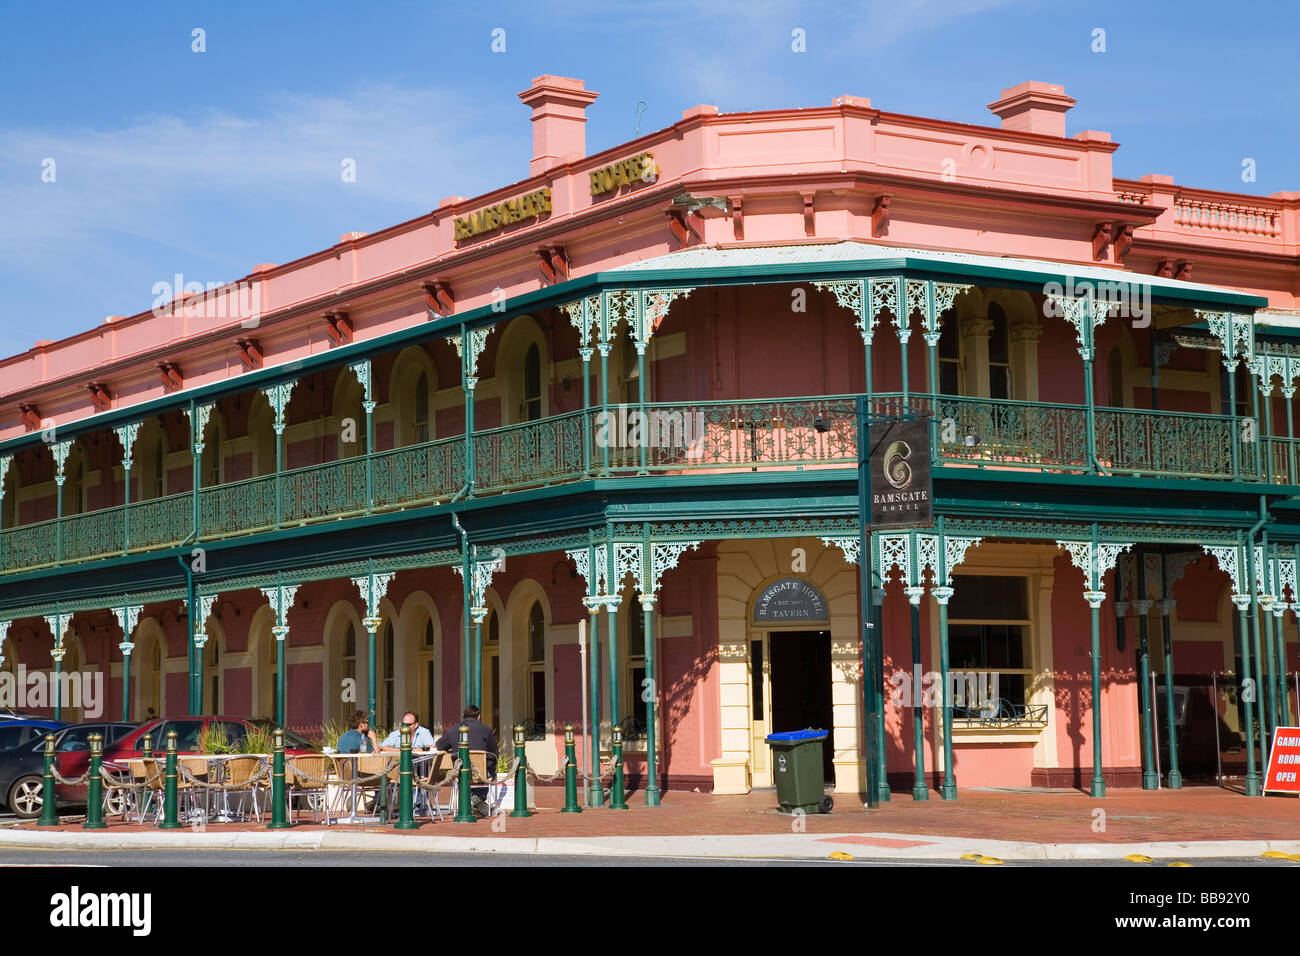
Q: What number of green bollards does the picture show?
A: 11